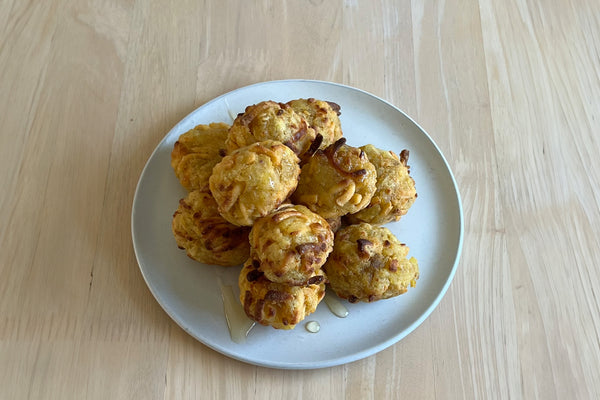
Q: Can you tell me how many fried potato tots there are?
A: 10